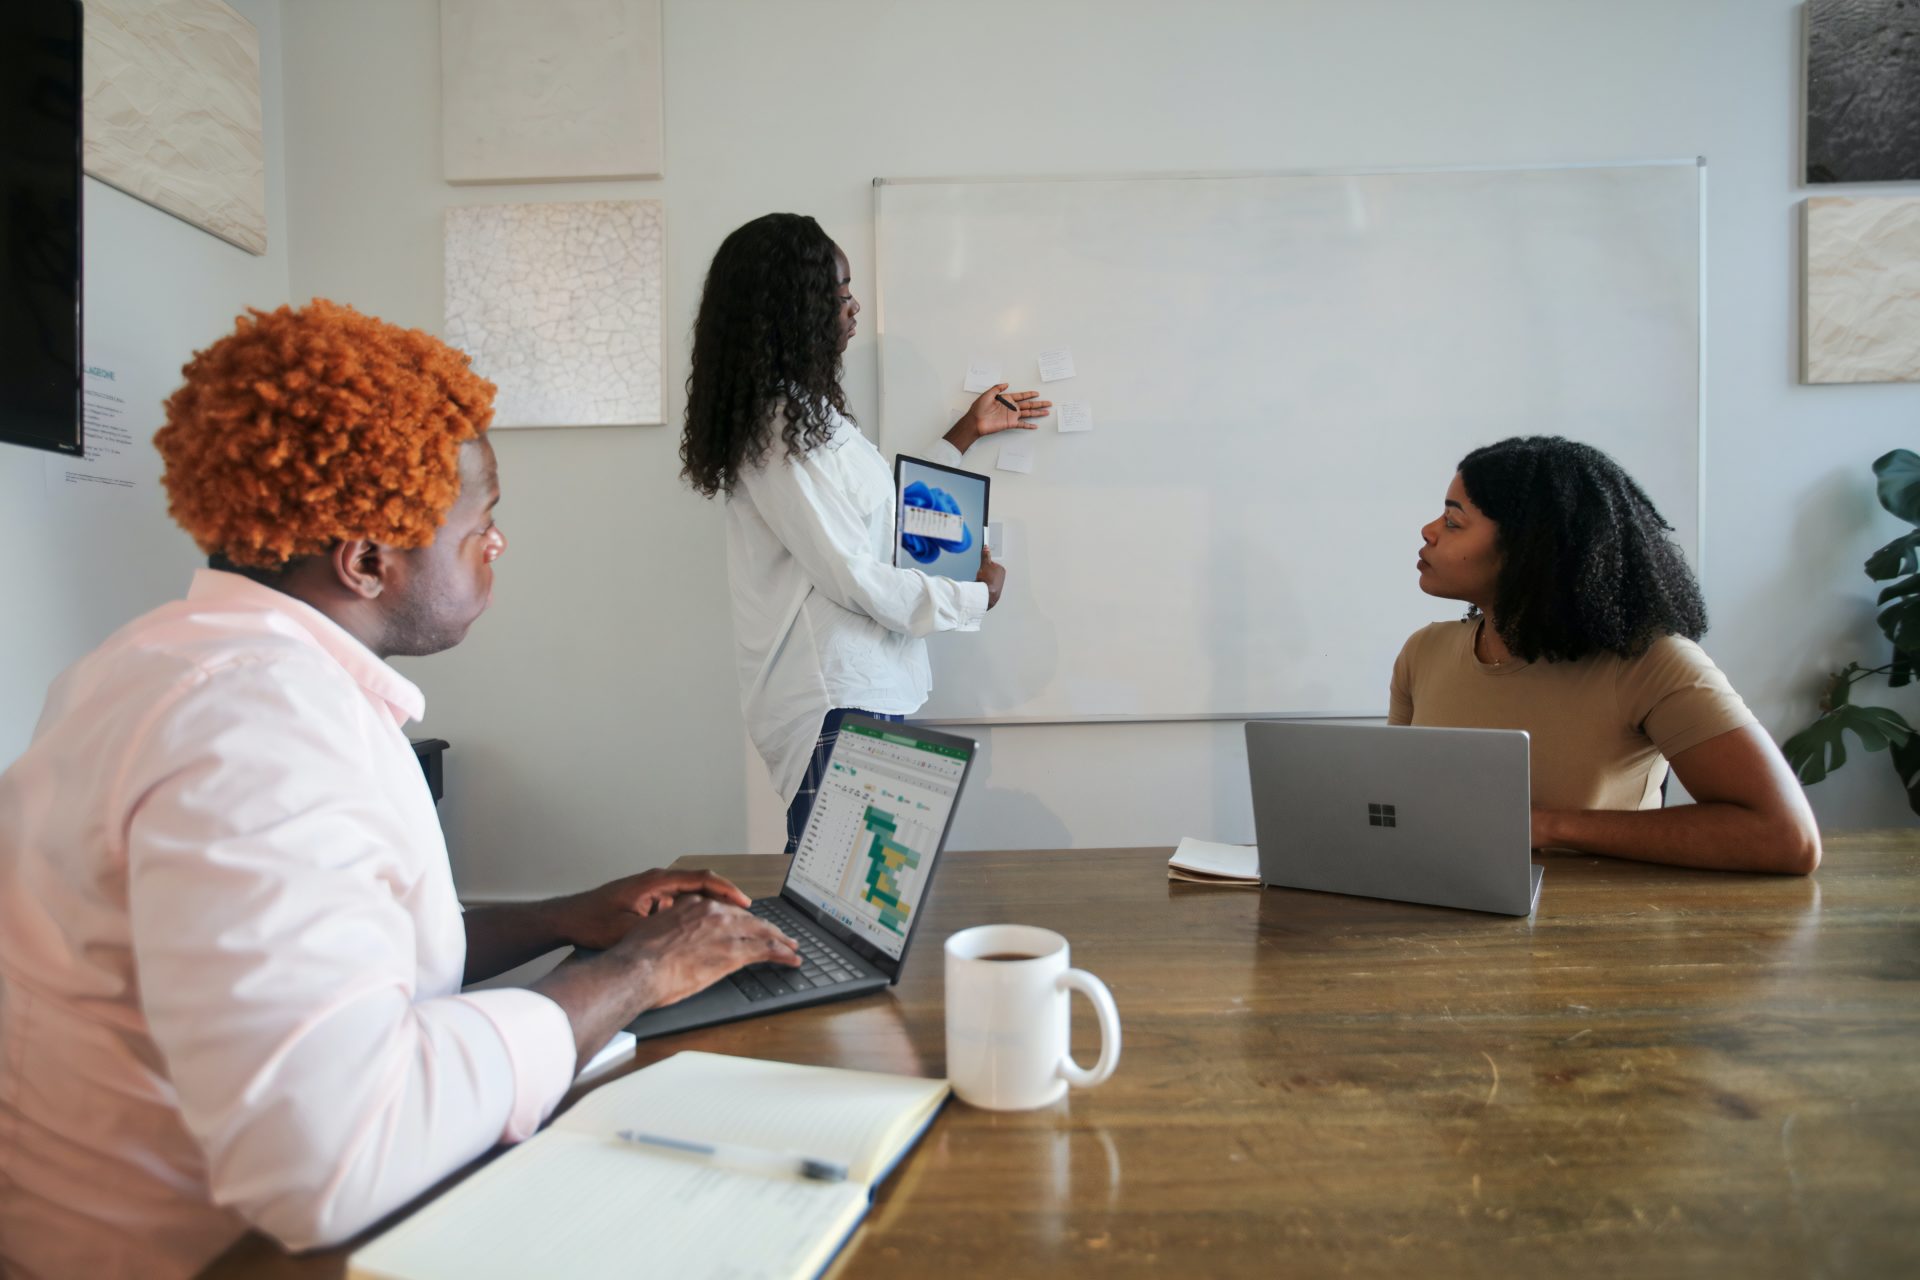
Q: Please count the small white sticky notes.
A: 5